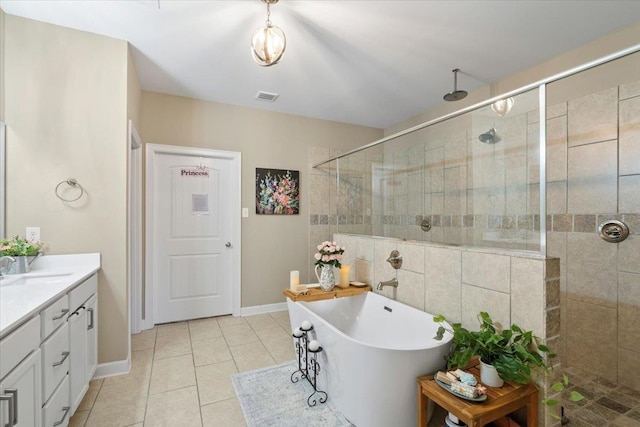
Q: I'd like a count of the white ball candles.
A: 3